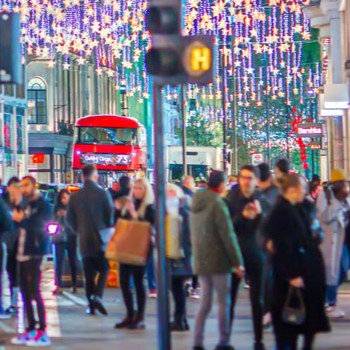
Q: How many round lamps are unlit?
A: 2